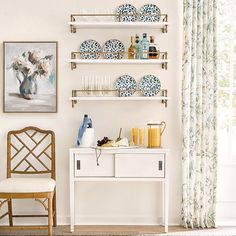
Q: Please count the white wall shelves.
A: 3